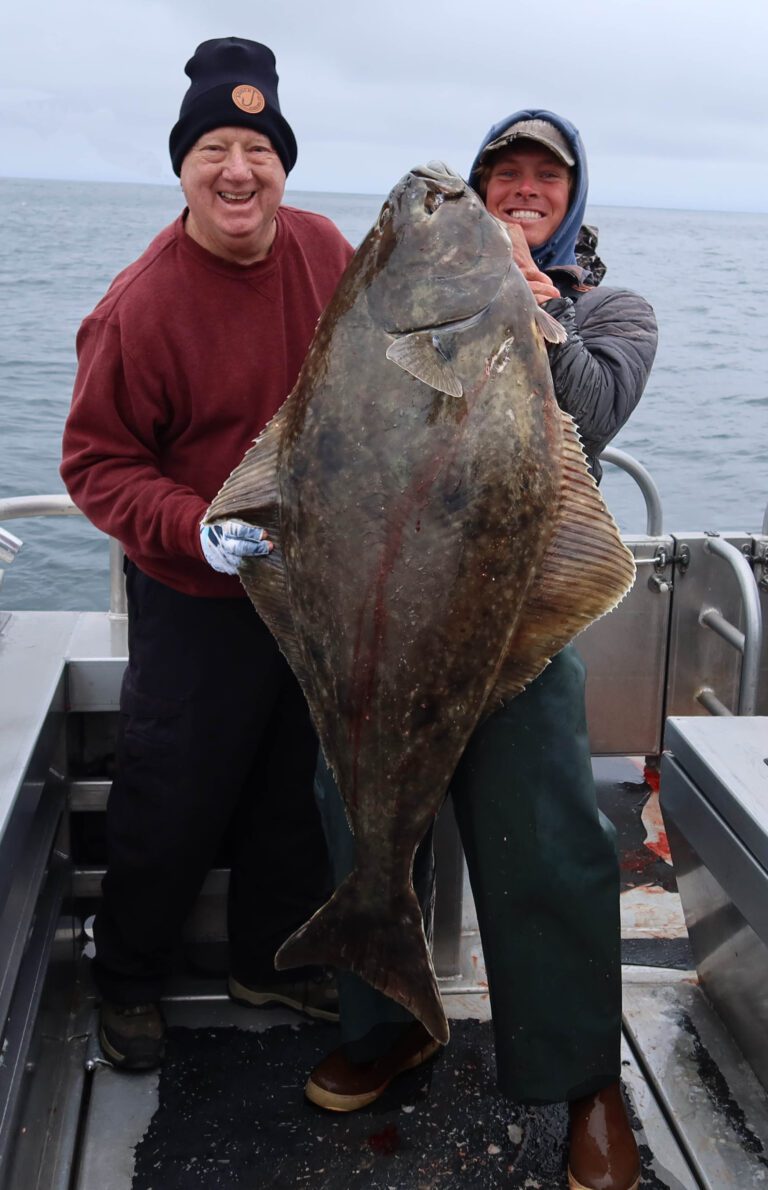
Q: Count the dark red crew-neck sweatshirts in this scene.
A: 1